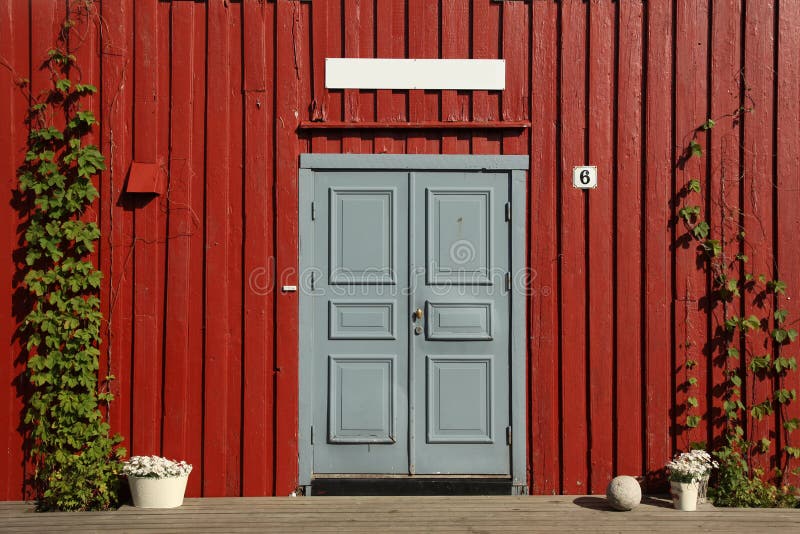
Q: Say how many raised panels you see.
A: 6